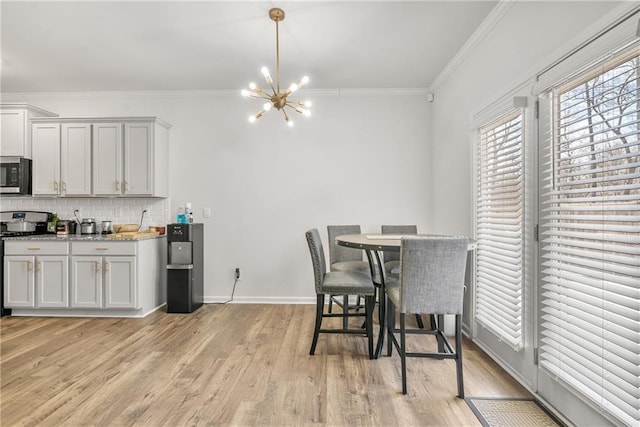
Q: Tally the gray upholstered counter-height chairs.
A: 4